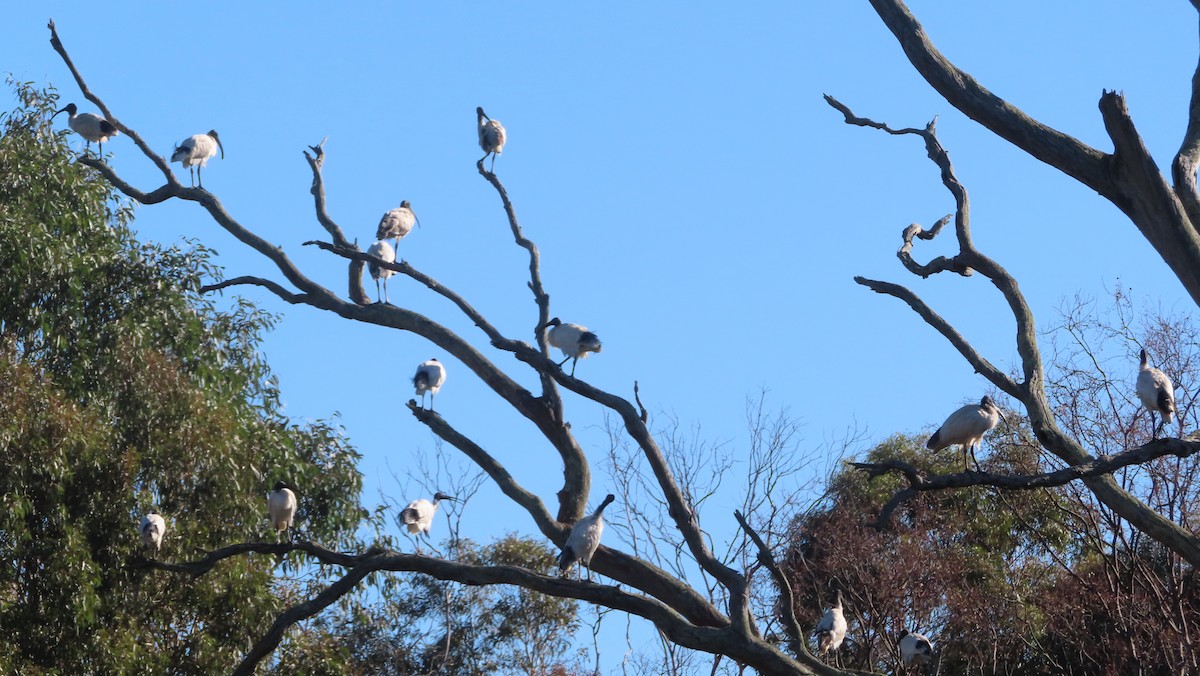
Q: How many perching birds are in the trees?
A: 15